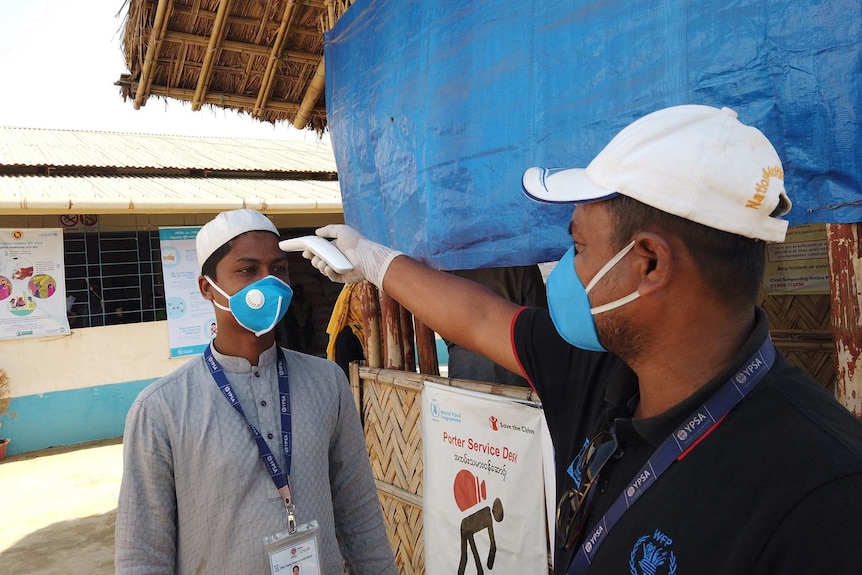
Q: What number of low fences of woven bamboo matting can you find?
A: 1